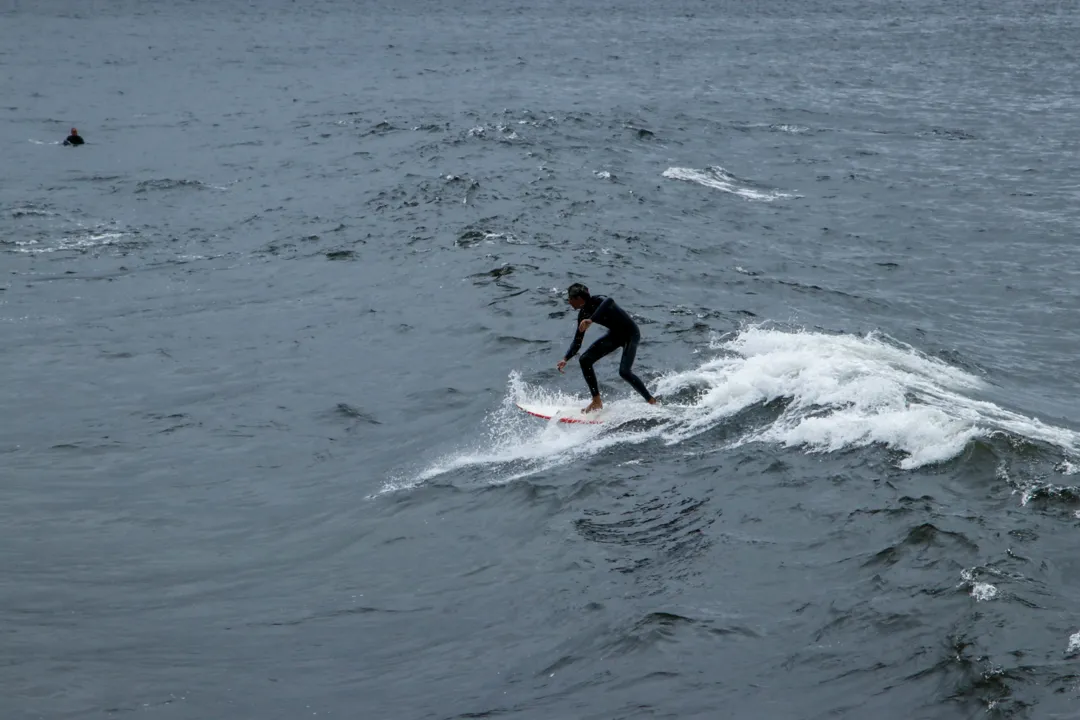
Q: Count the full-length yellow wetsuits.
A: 0